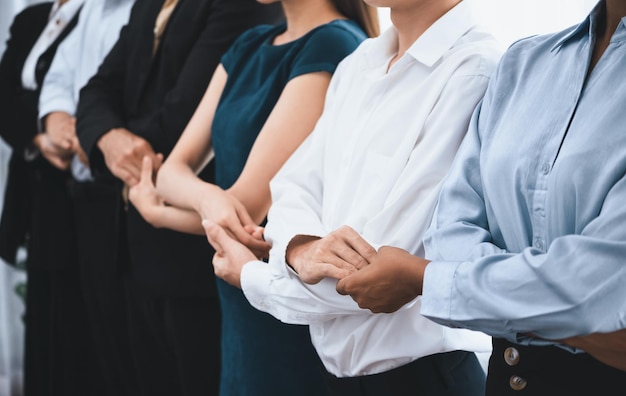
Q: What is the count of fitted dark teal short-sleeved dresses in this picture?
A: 1